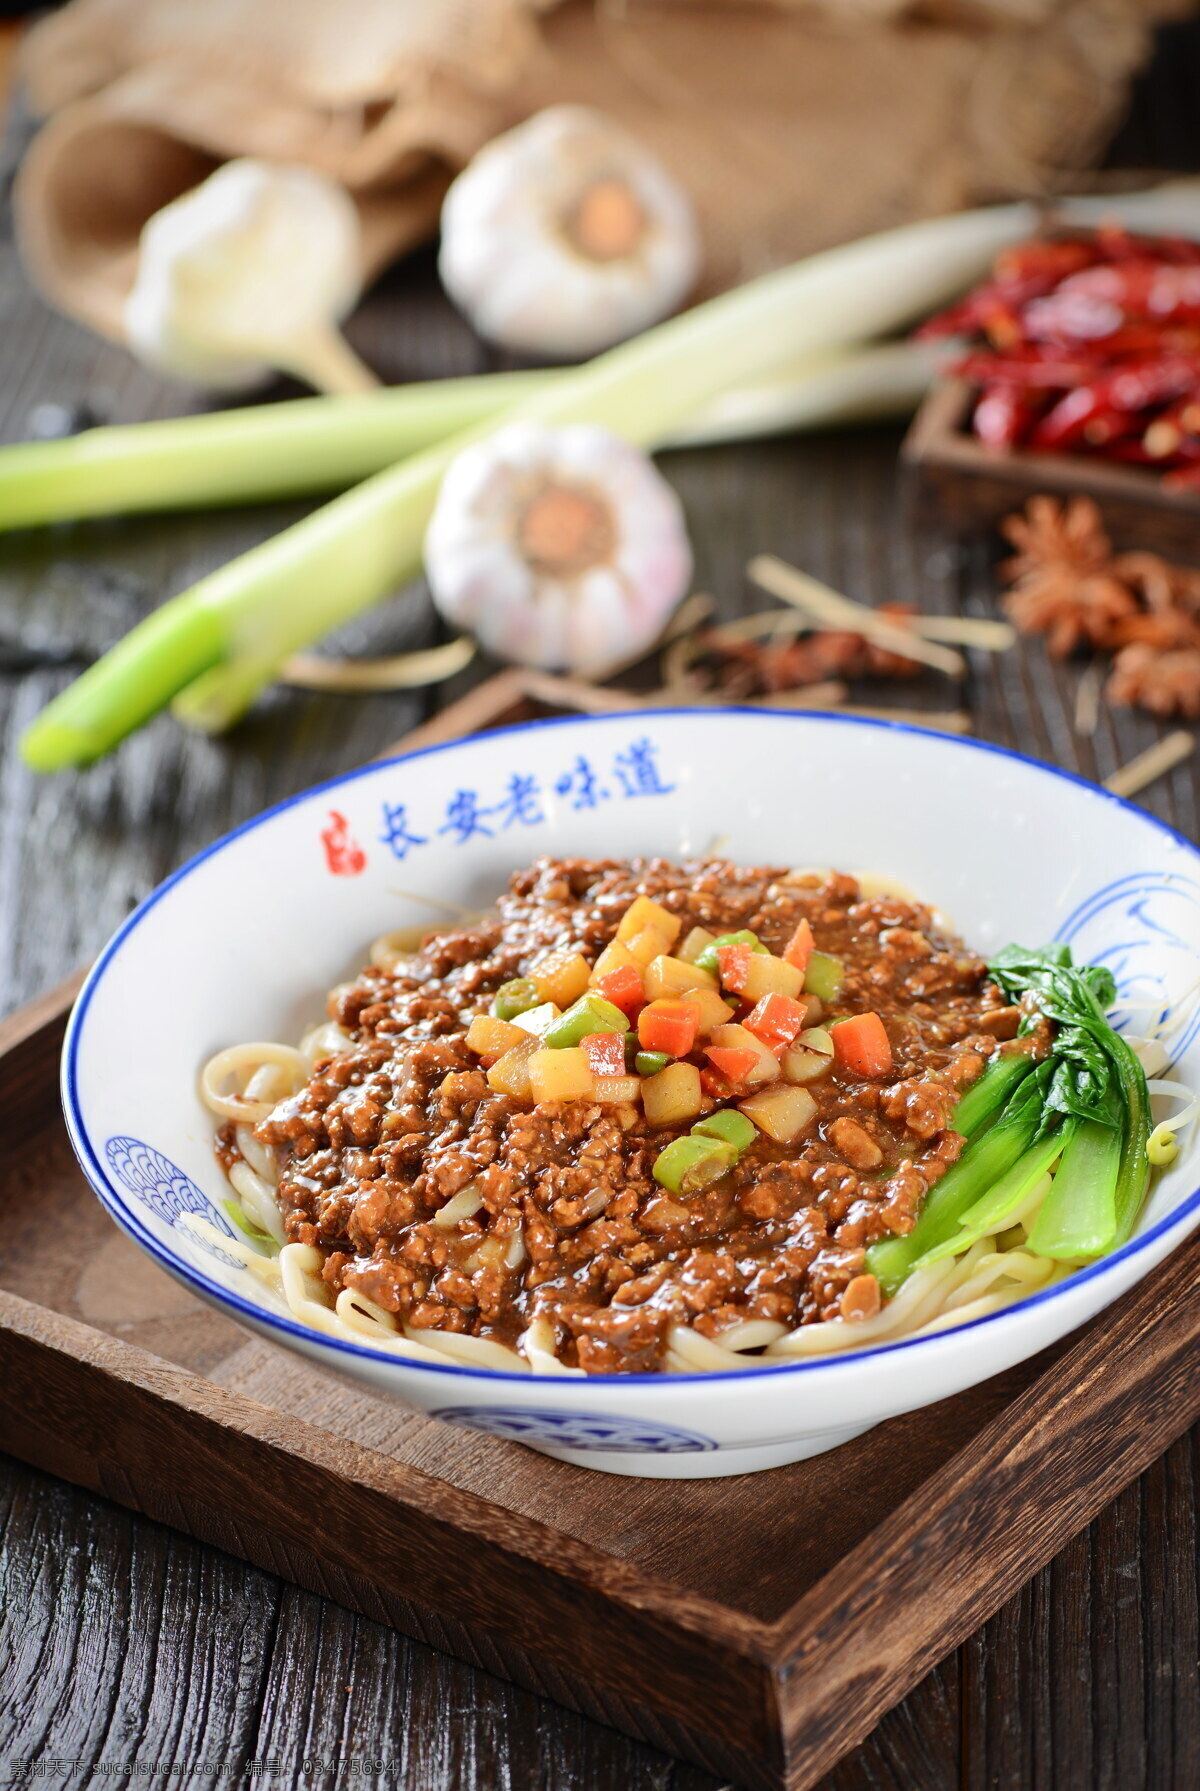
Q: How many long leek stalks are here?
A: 2